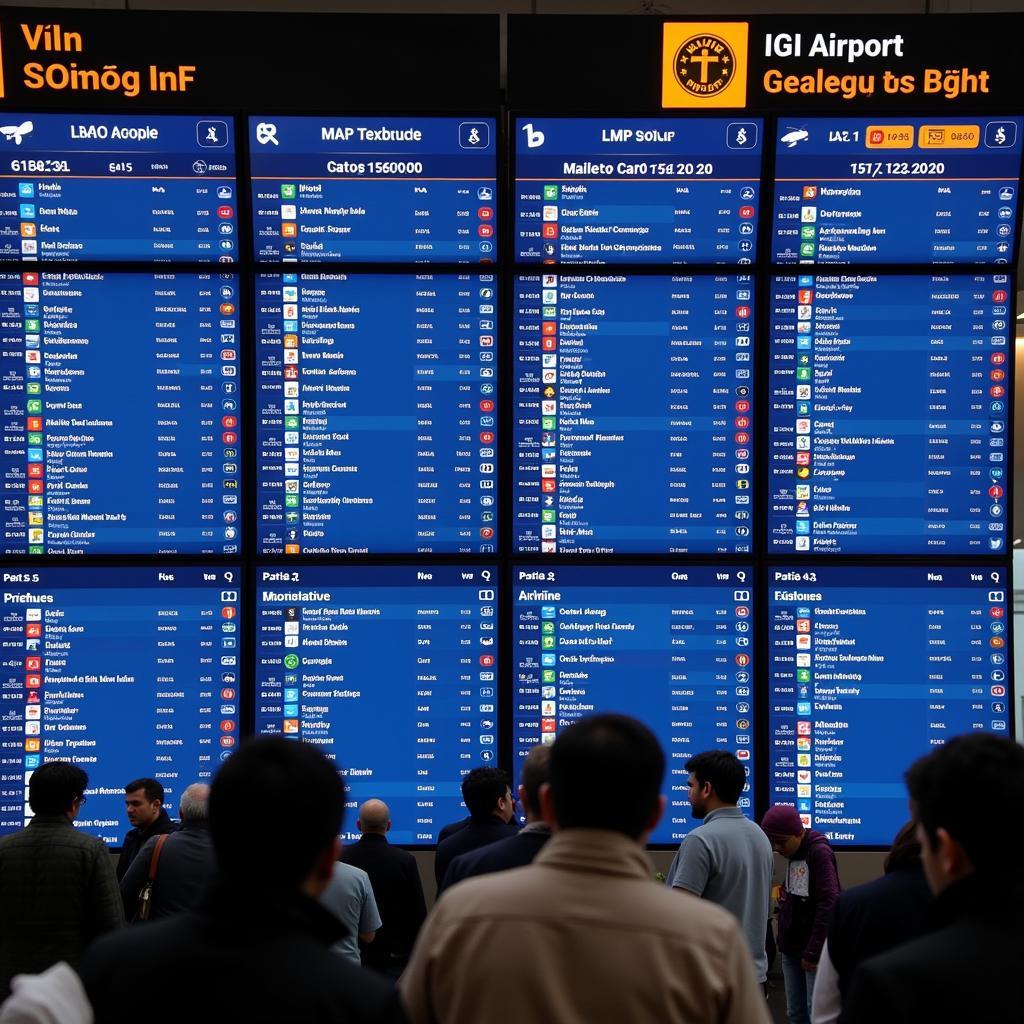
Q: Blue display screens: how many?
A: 12